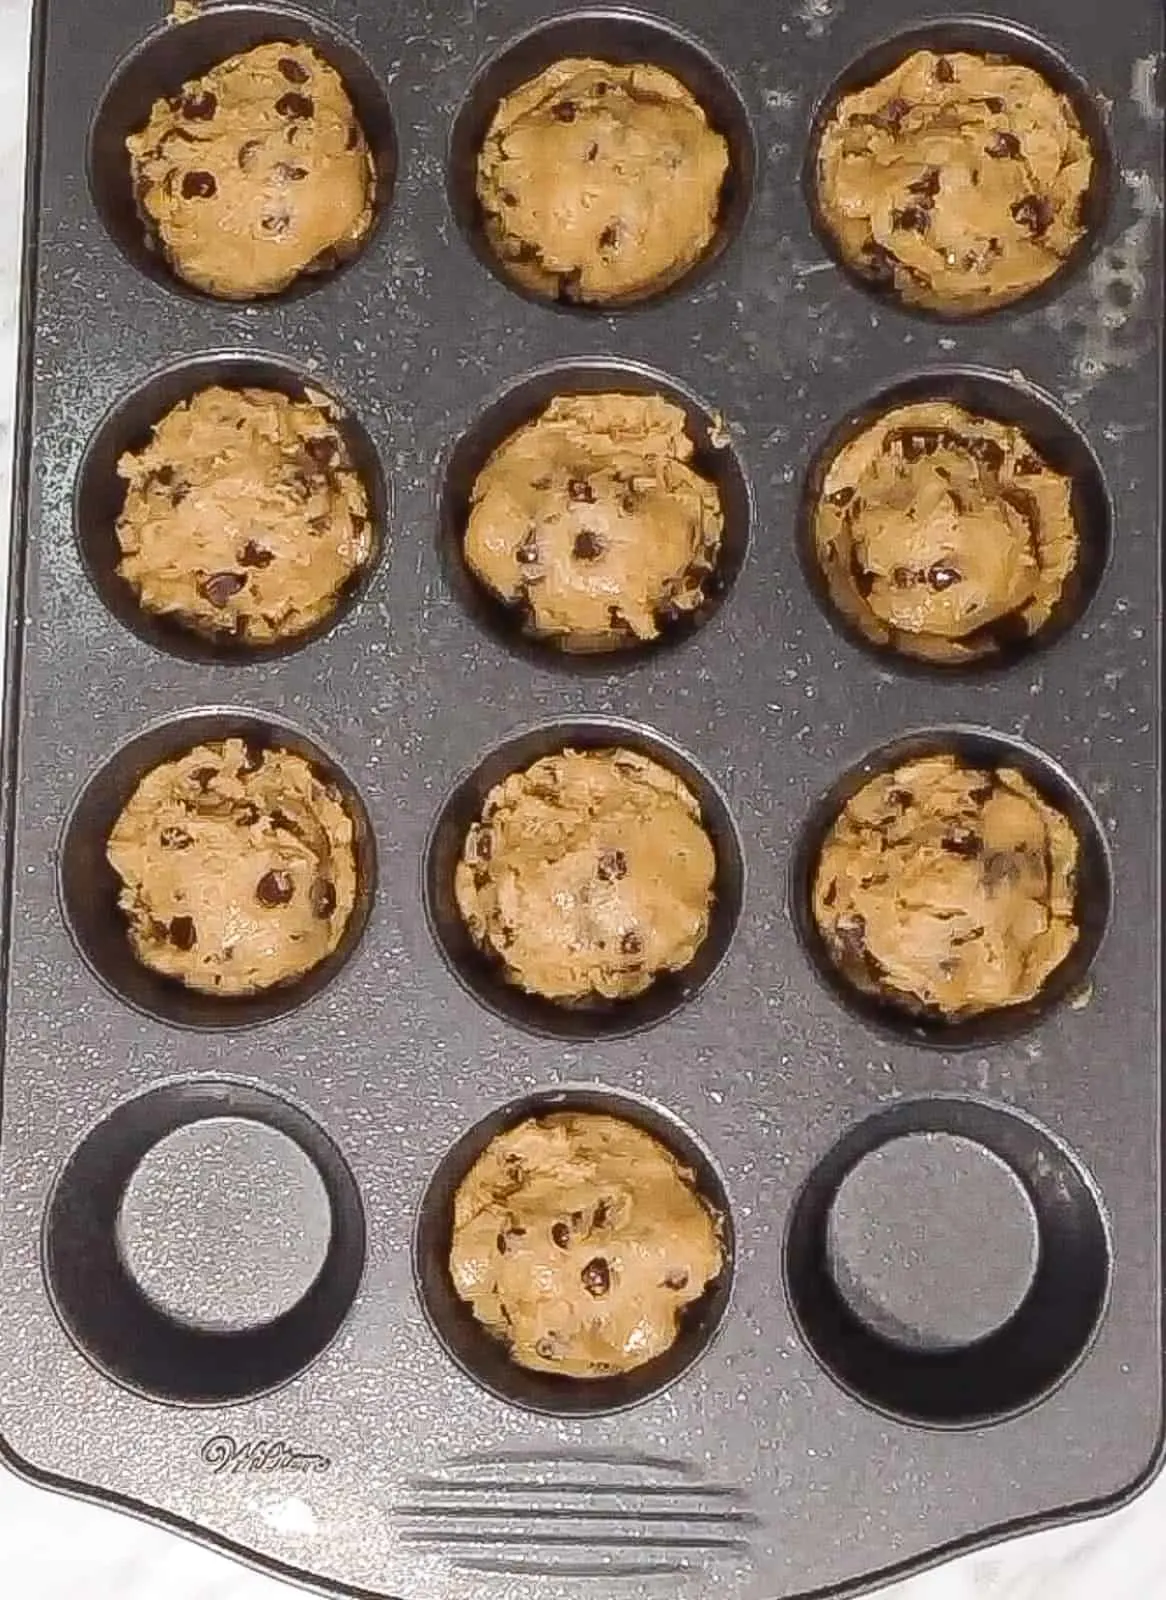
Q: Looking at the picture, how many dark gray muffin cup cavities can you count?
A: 12